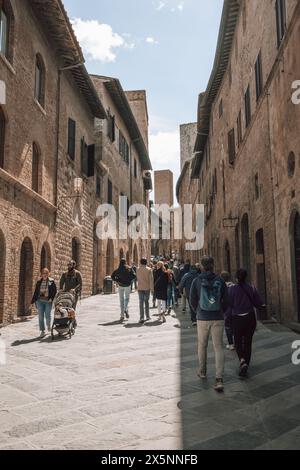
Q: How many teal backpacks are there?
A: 1